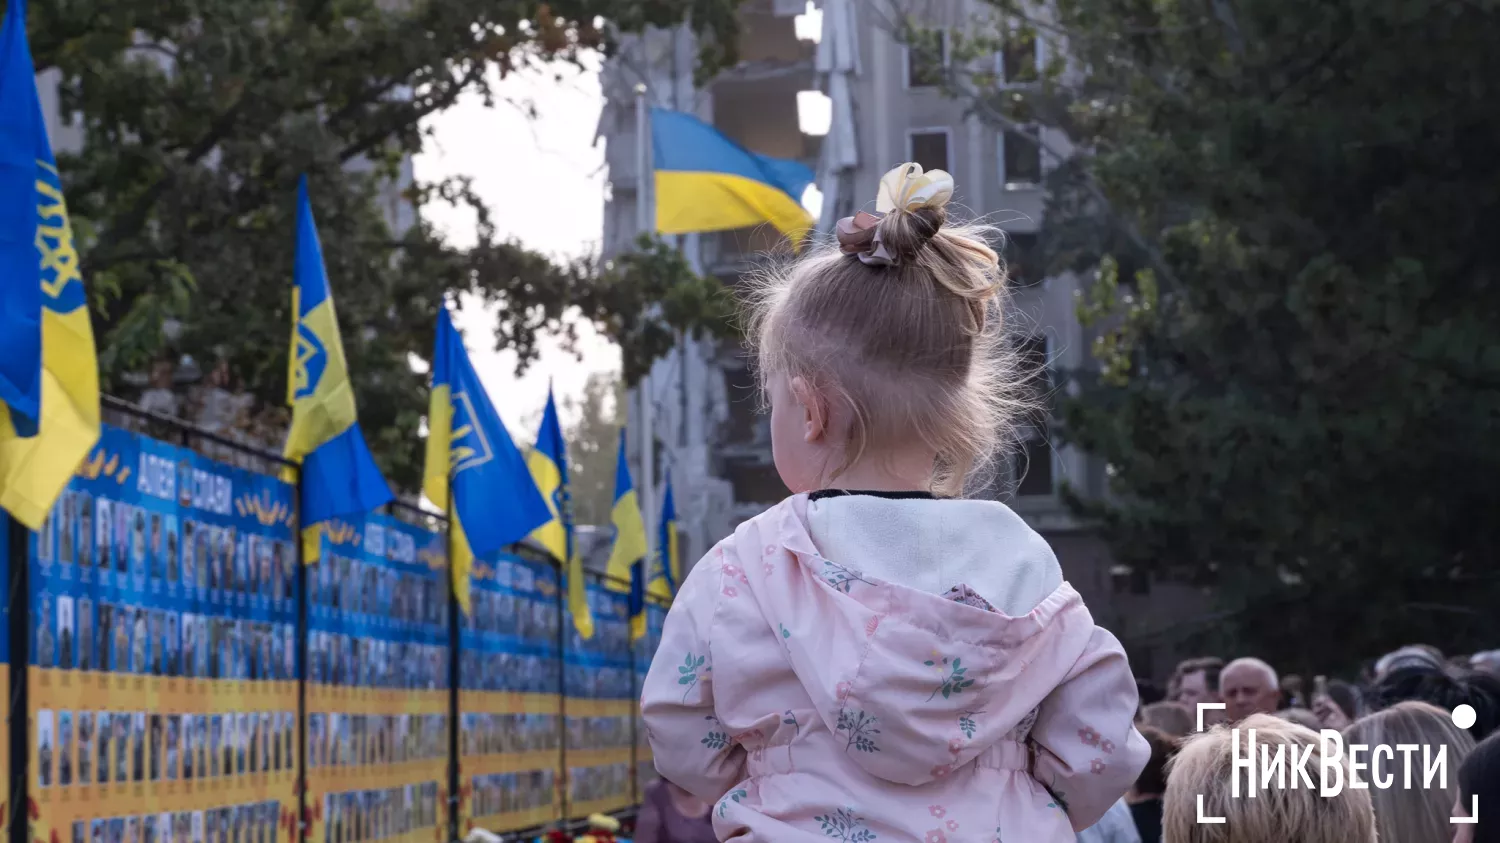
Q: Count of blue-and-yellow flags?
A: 7